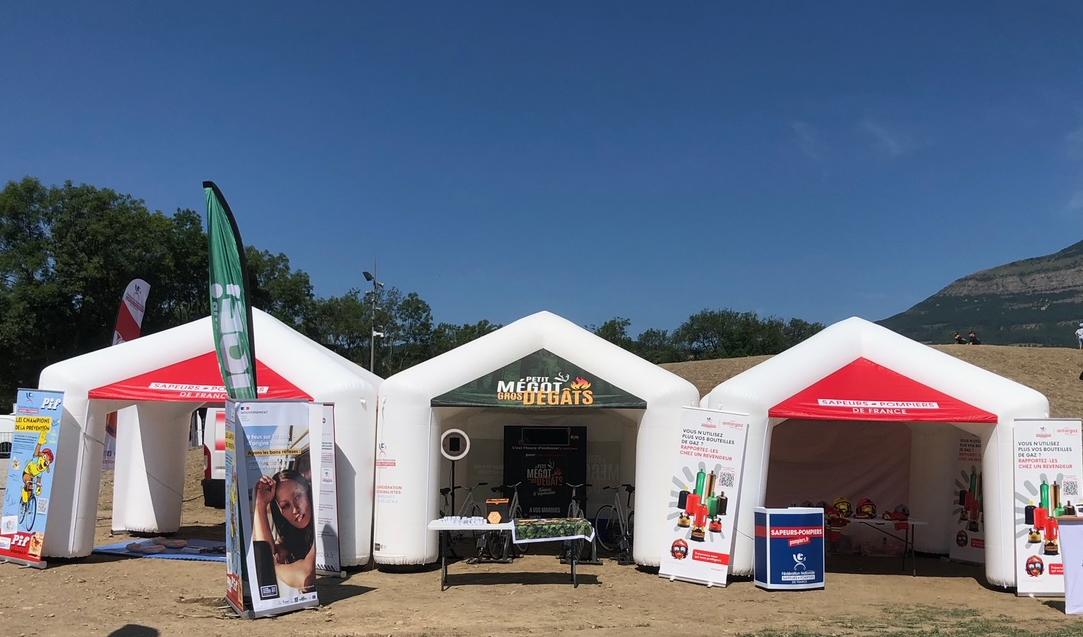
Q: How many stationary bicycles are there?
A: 4